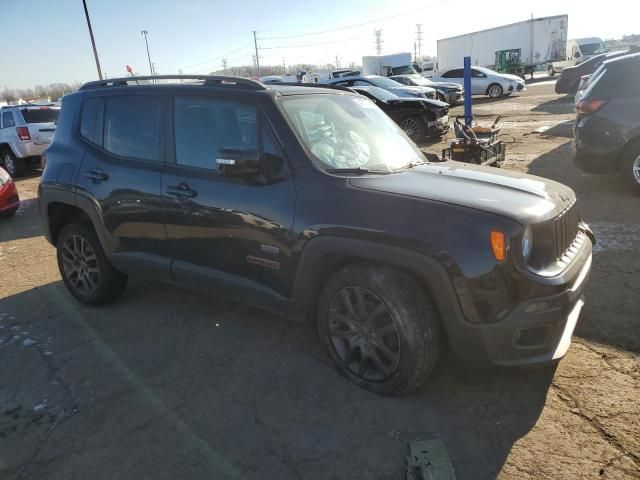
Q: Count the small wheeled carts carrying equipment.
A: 1